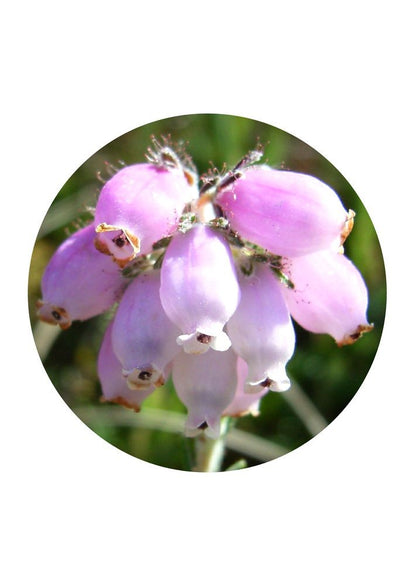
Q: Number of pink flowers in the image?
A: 10